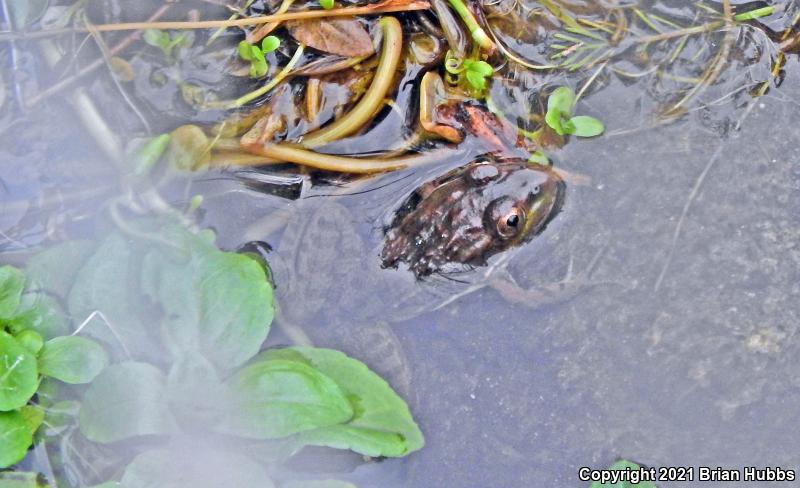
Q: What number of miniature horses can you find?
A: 0